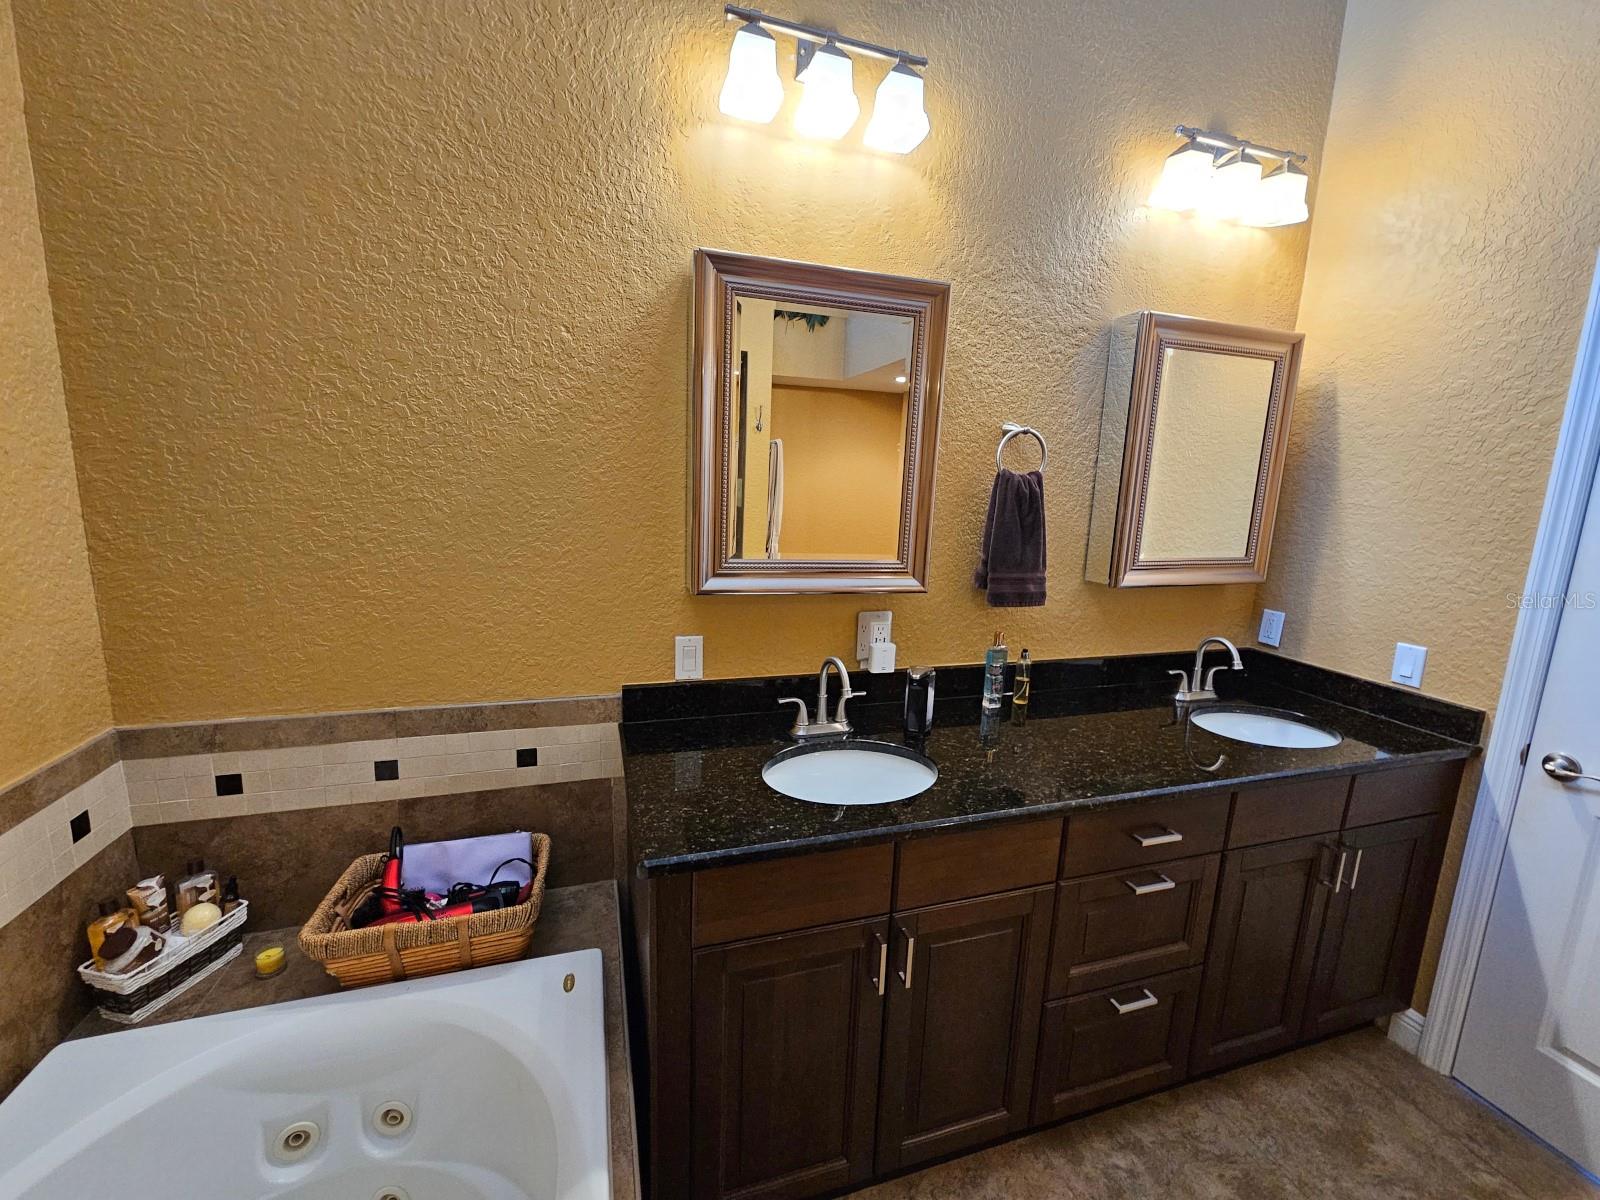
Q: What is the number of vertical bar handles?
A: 4